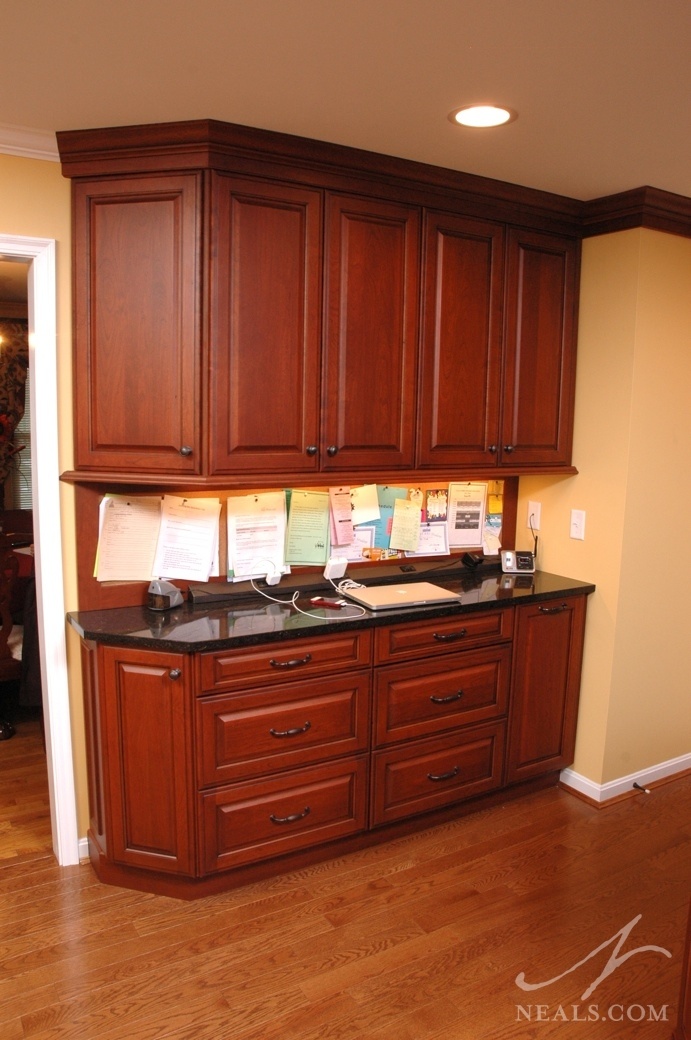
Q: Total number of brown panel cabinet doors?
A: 7